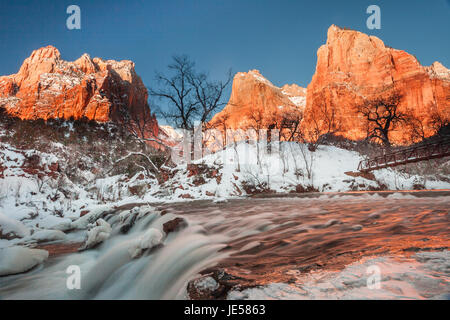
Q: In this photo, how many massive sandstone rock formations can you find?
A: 3